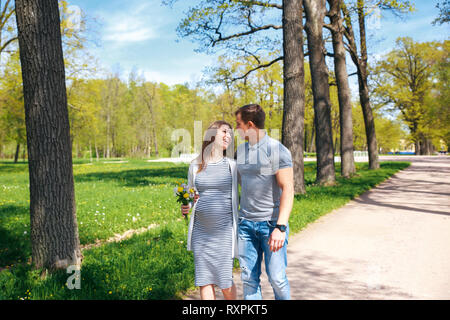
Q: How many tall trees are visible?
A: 5